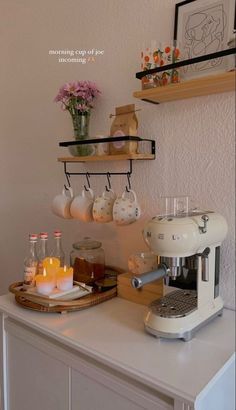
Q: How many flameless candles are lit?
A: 3